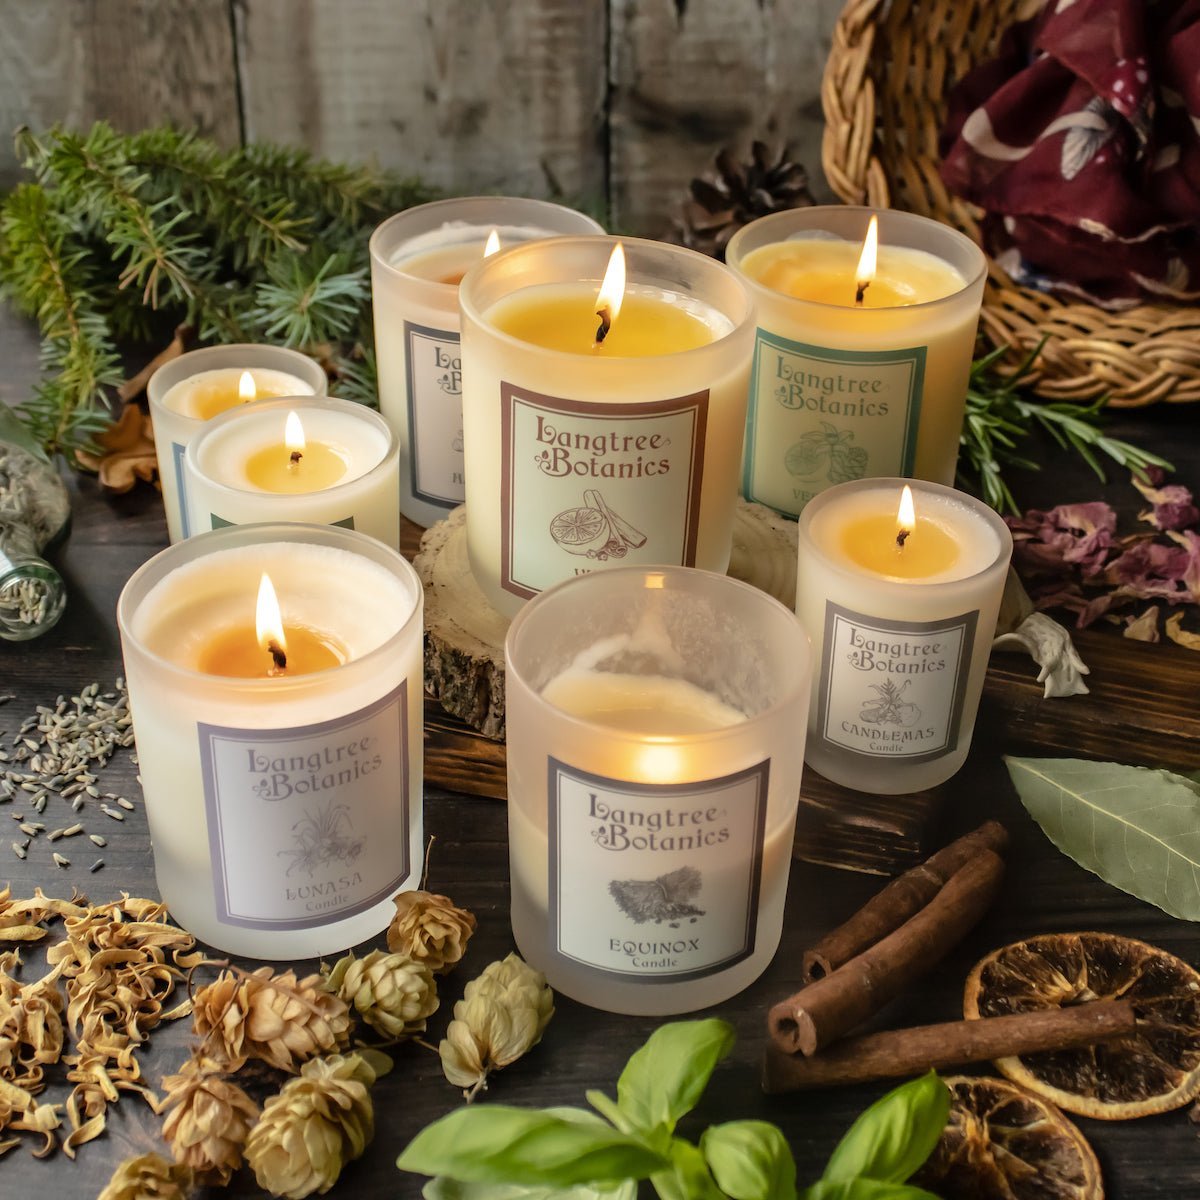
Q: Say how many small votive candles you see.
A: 3